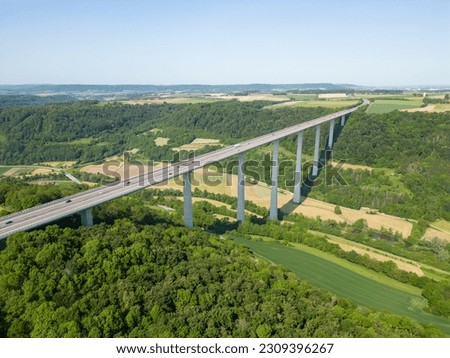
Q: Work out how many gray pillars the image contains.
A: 8